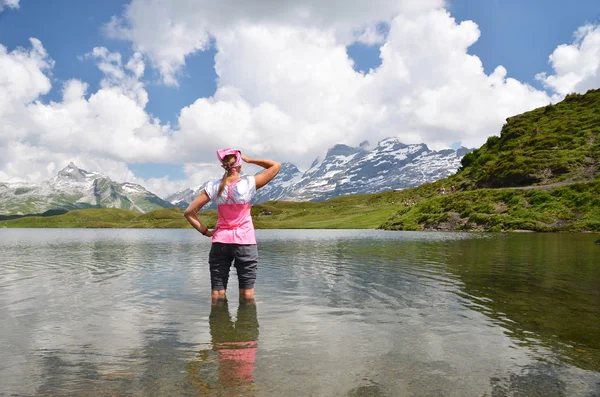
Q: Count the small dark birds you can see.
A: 0